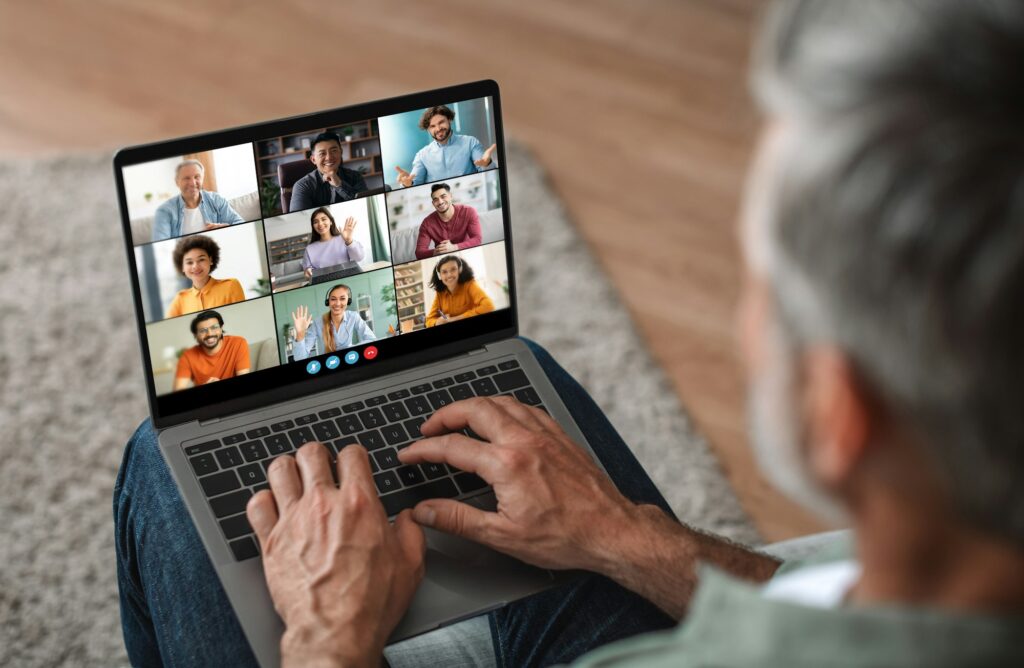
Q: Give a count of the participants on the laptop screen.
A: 9